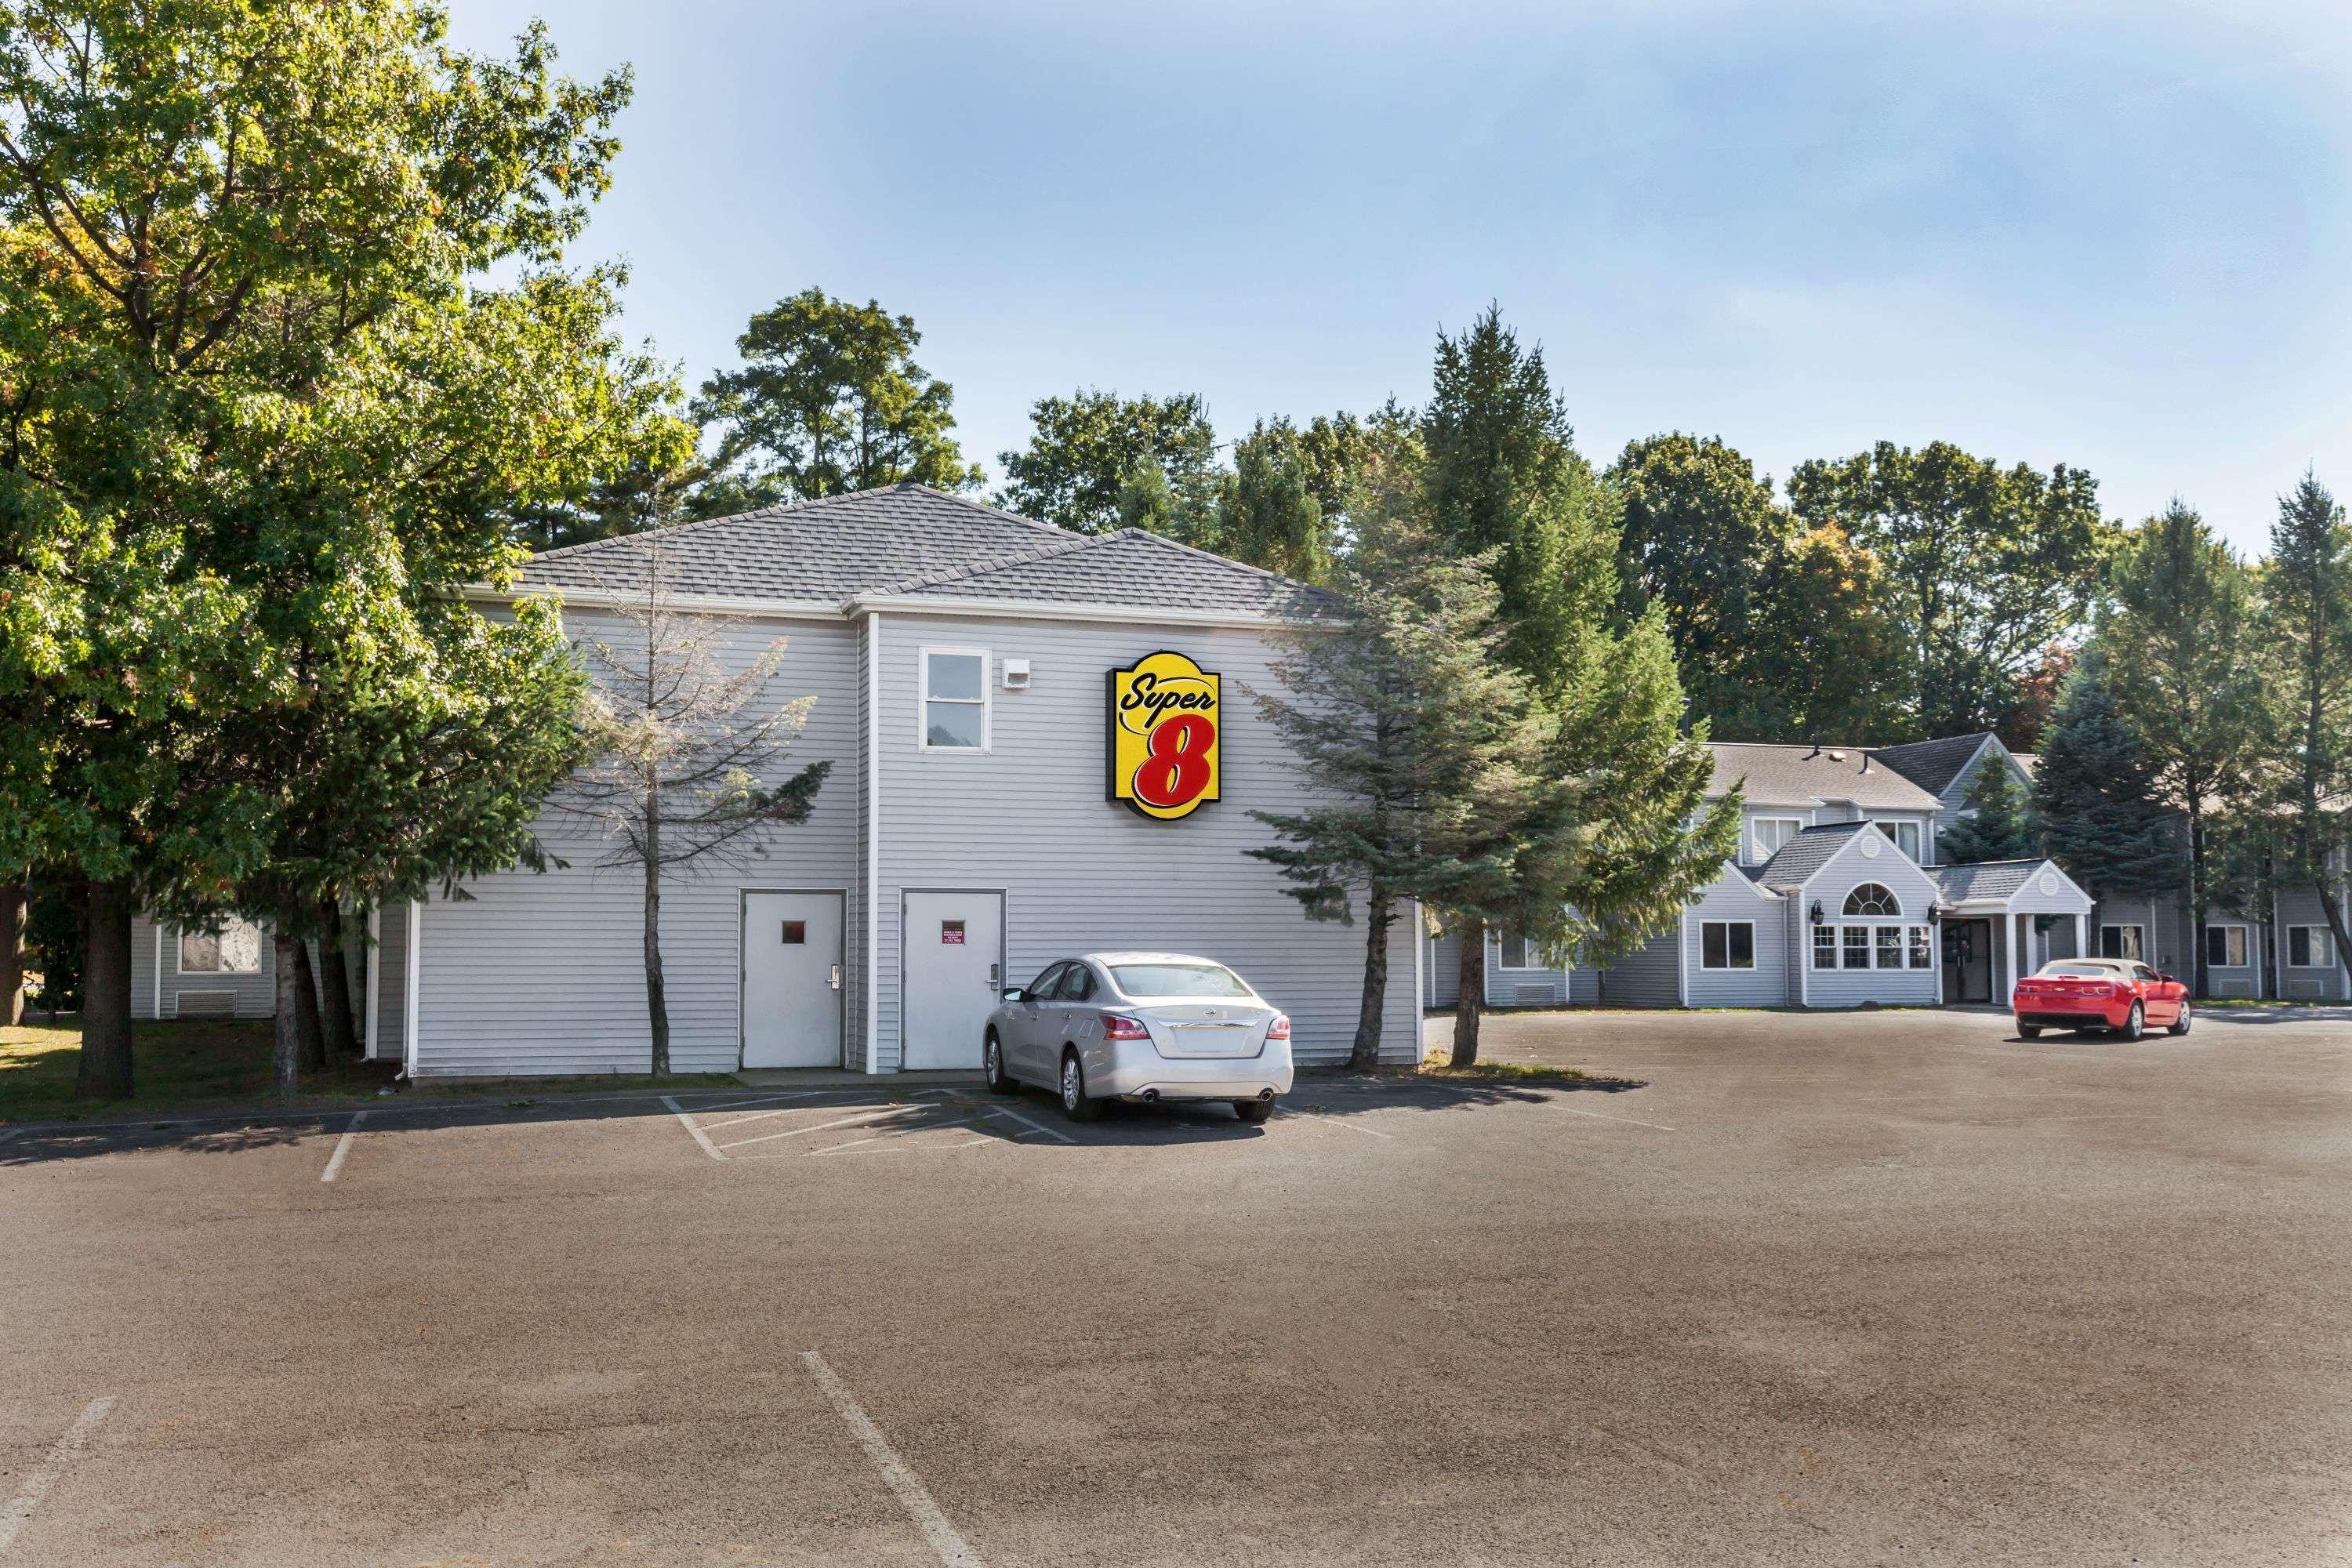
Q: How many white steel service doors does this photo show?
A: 2